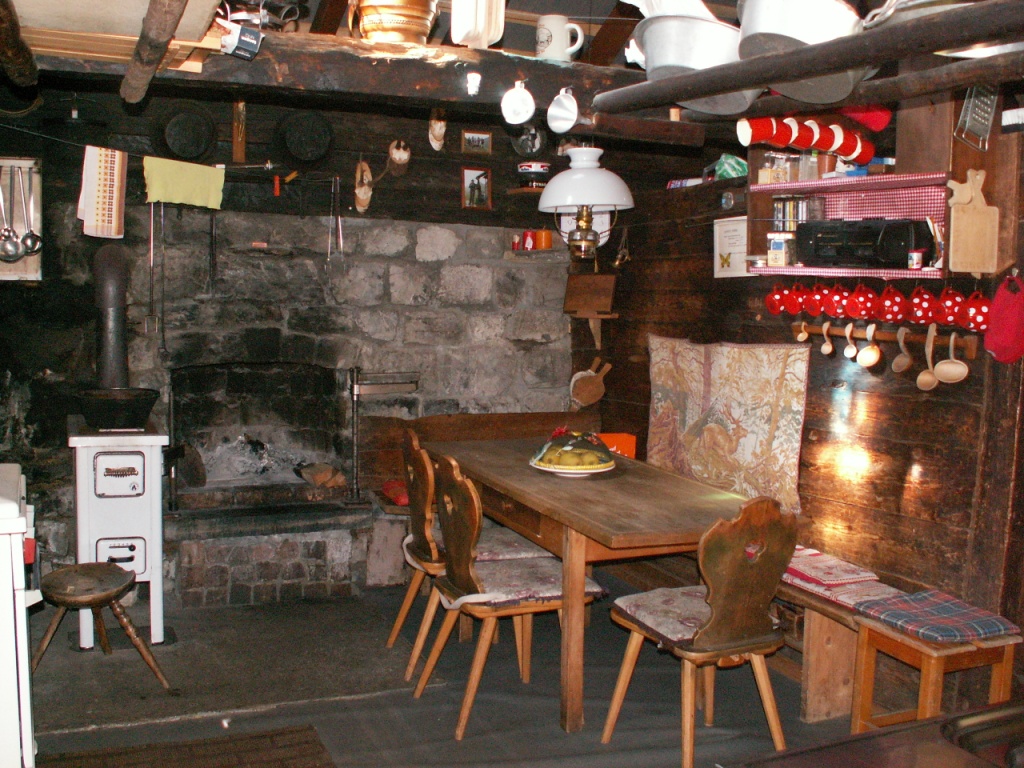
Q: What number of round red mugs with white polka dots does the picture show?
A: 9